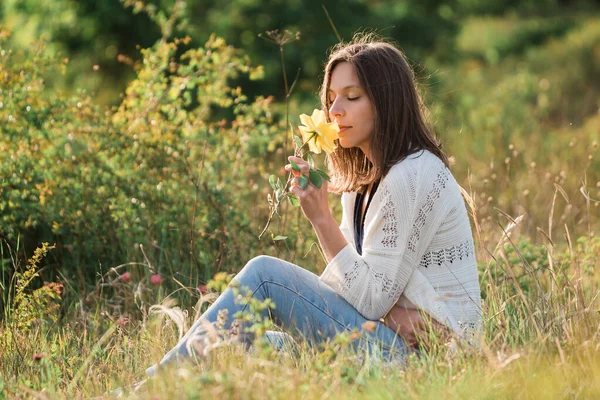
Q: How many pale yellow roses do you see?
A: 1